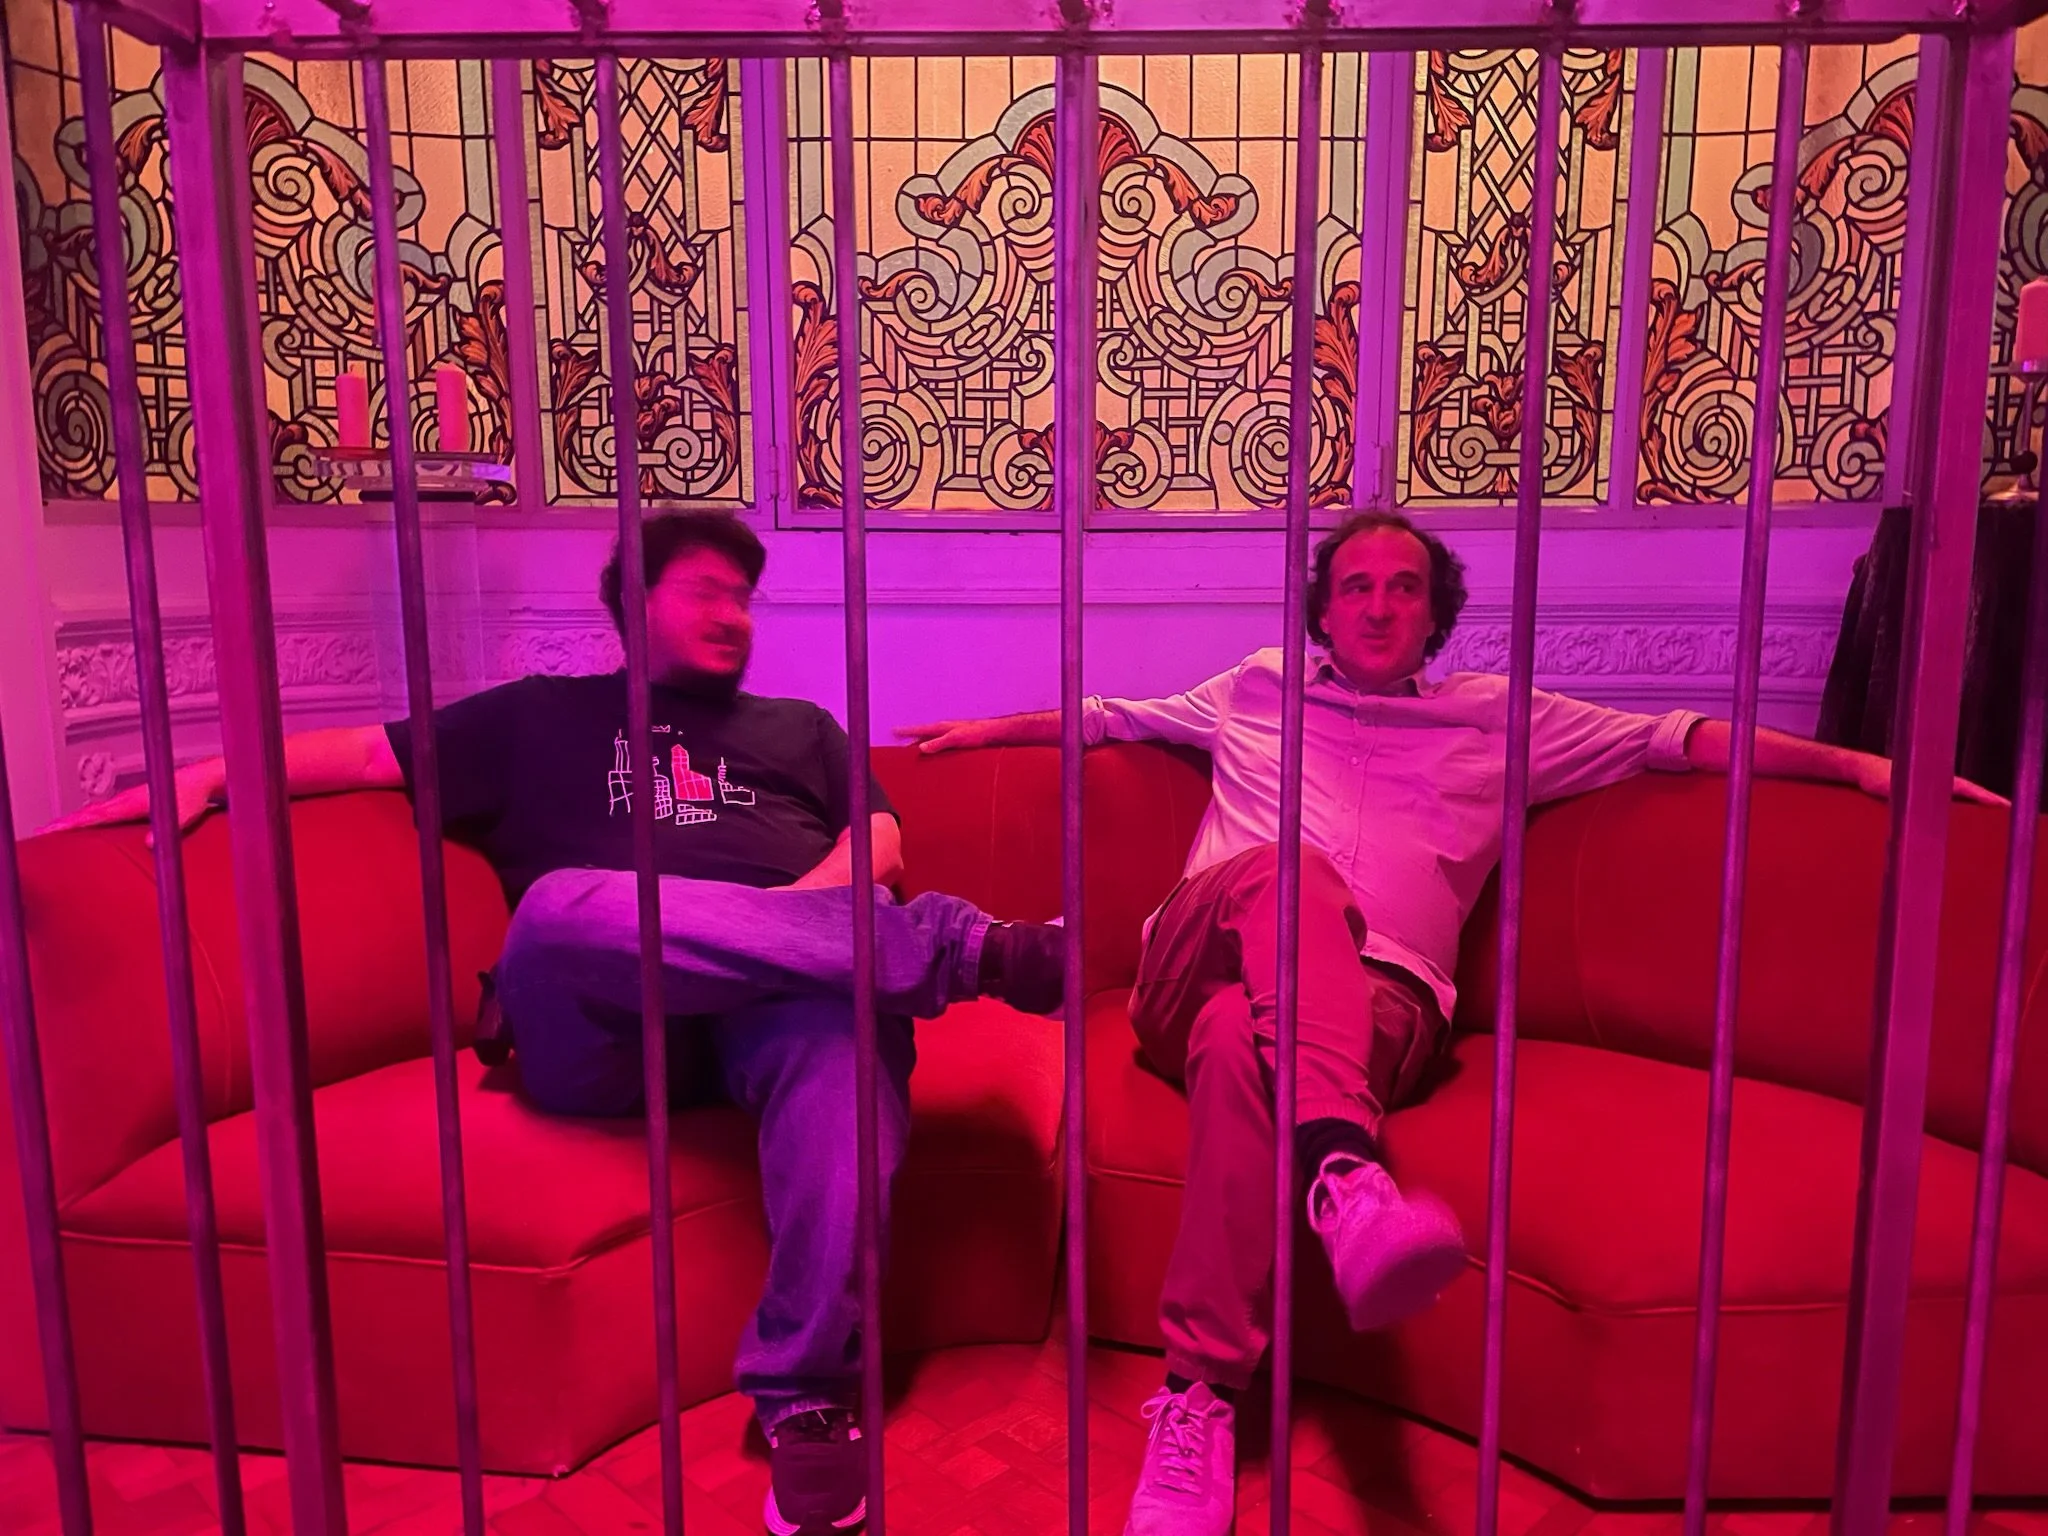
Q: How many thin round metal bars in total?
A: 10